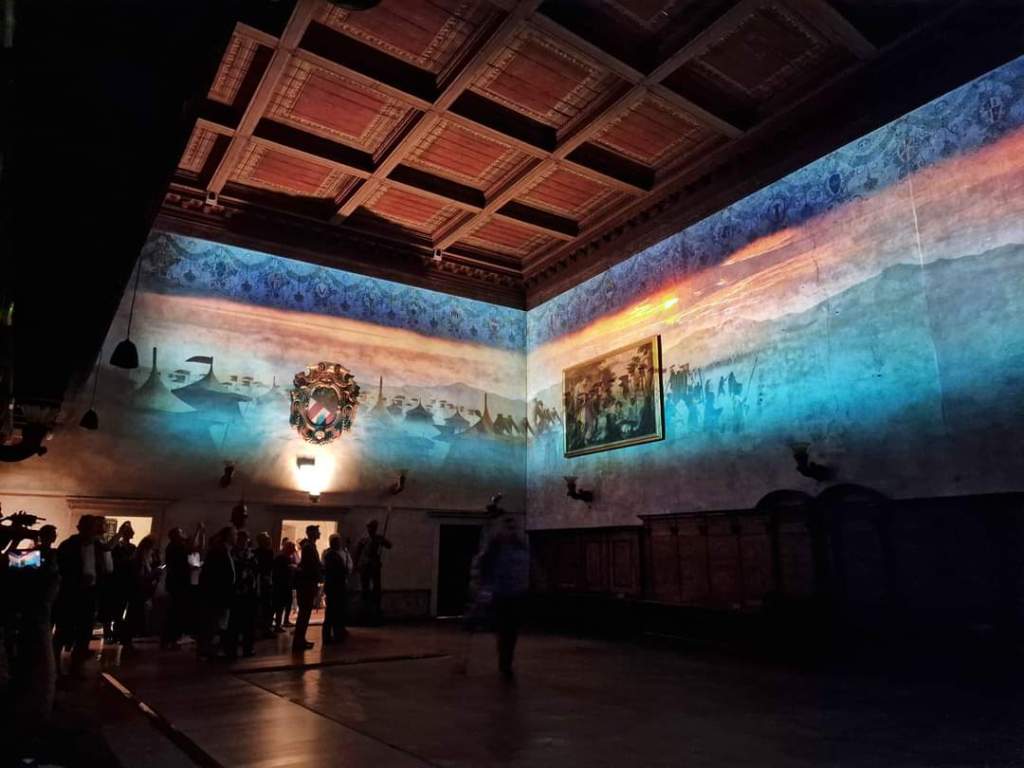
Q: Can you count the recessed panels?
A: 13